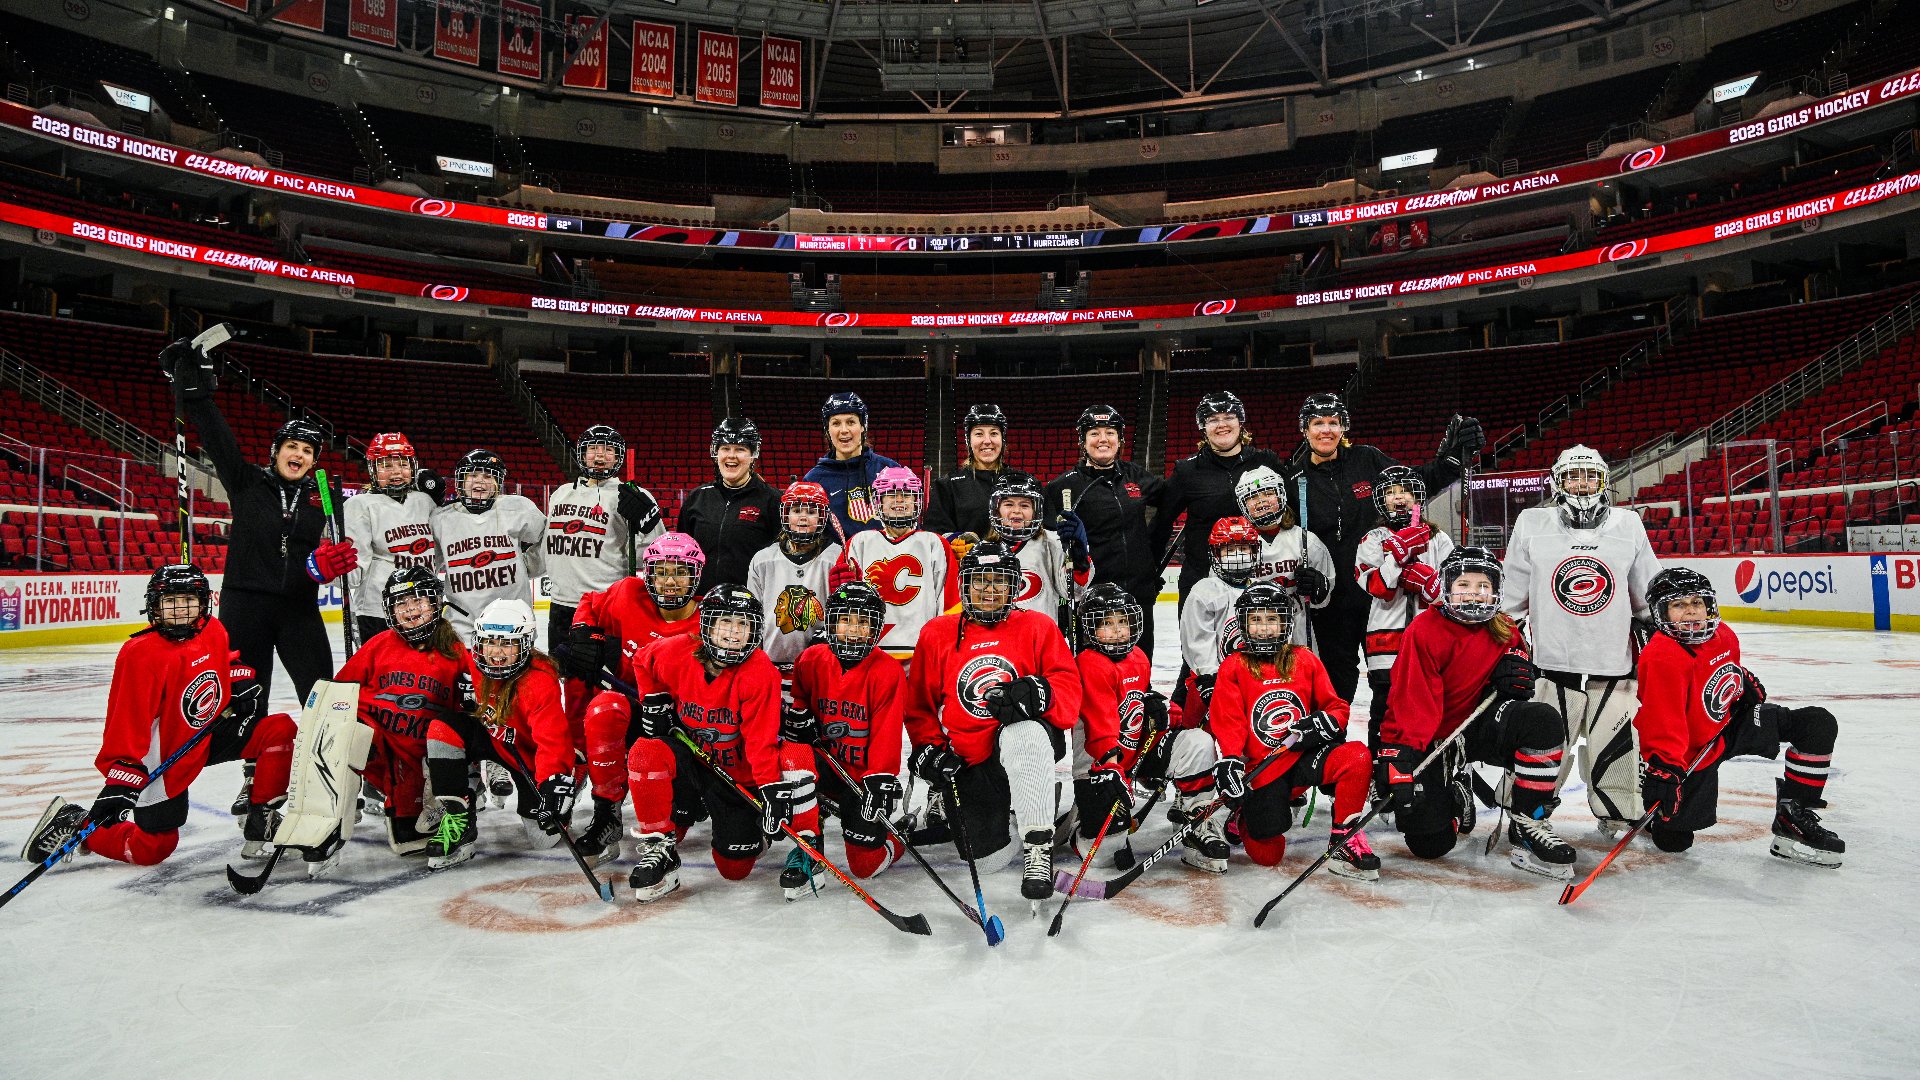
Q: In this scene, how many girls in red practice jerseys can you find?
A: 11